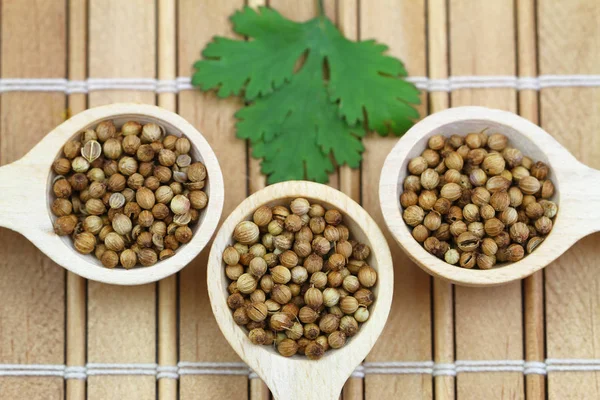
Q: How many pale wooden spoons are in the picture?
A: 3